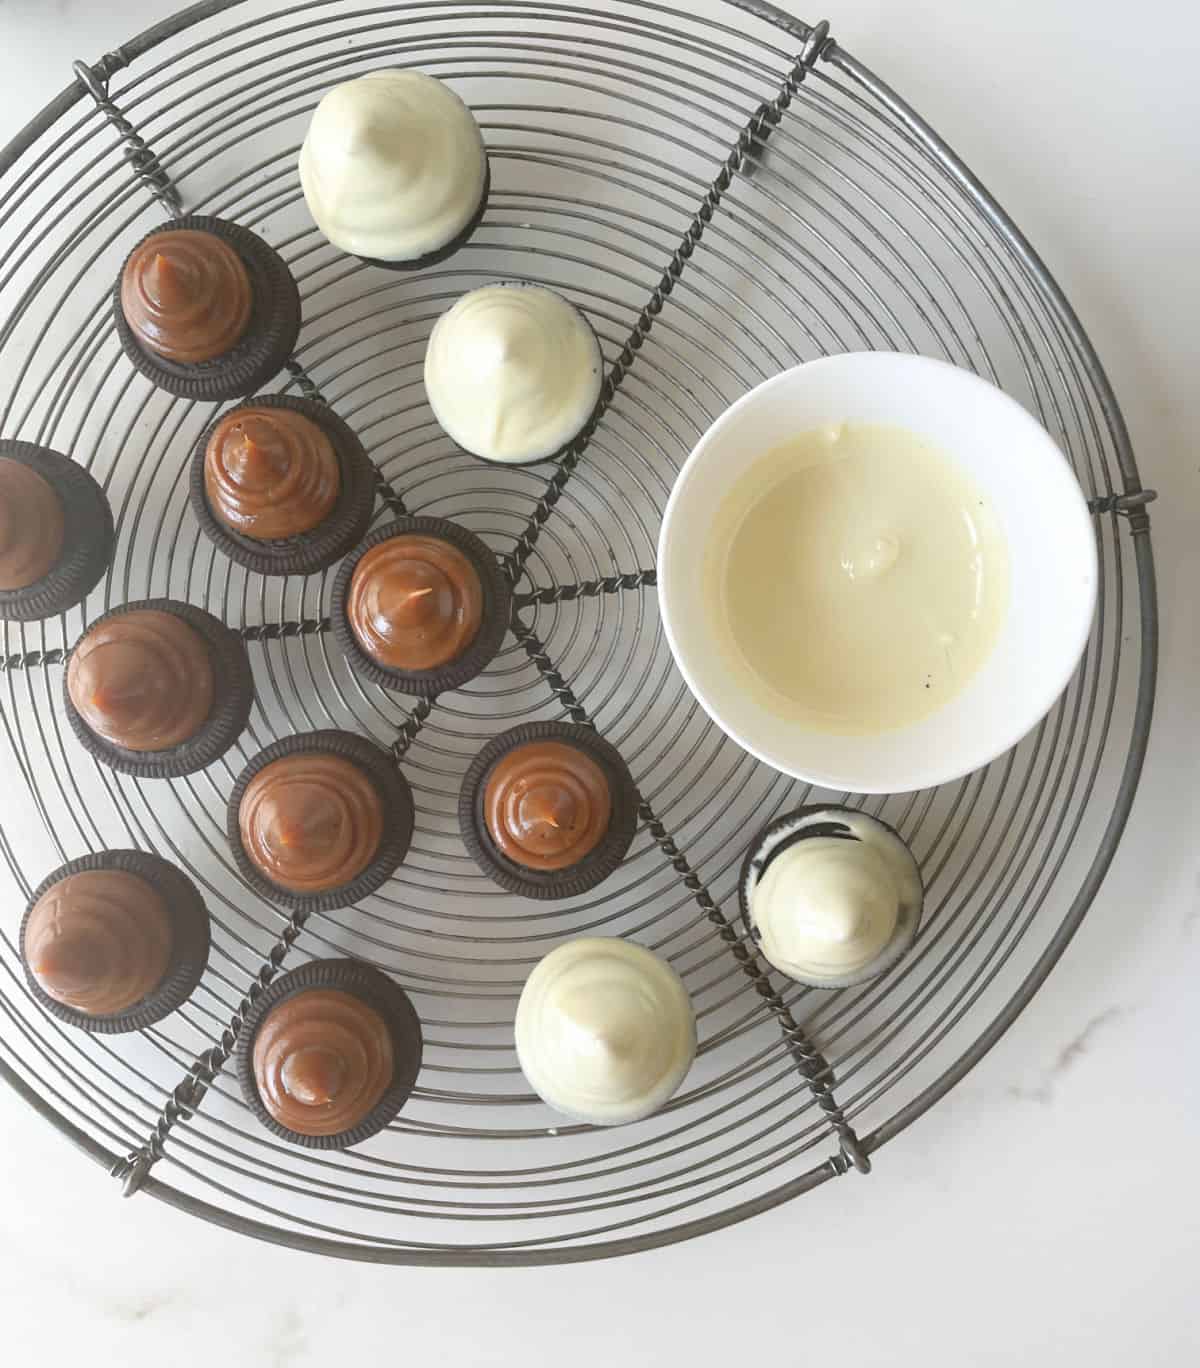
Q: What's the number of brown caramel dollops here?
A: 9